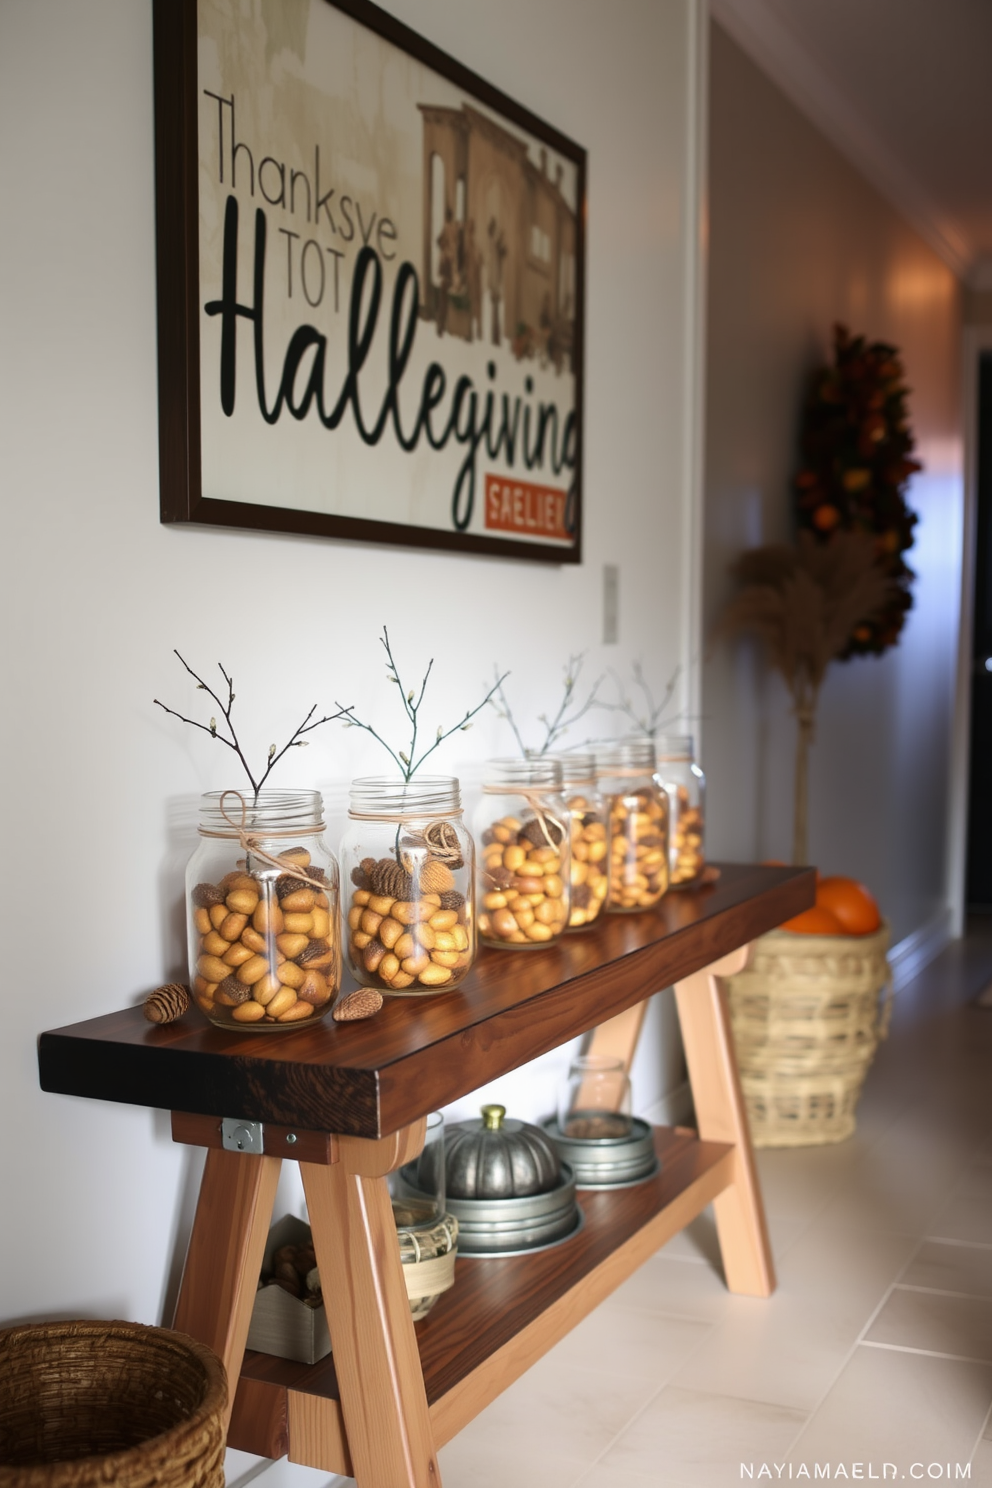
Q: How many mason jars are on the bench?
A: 6